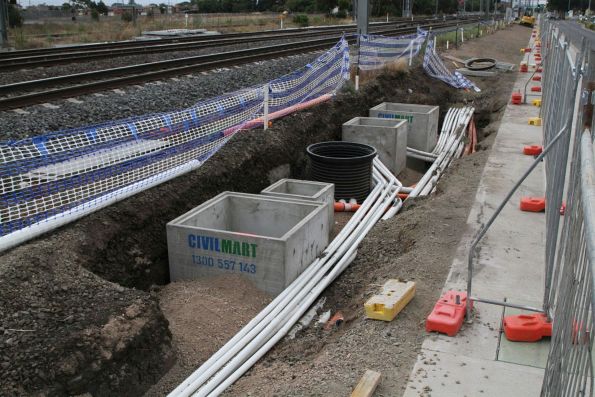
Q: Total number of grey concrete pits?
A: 4